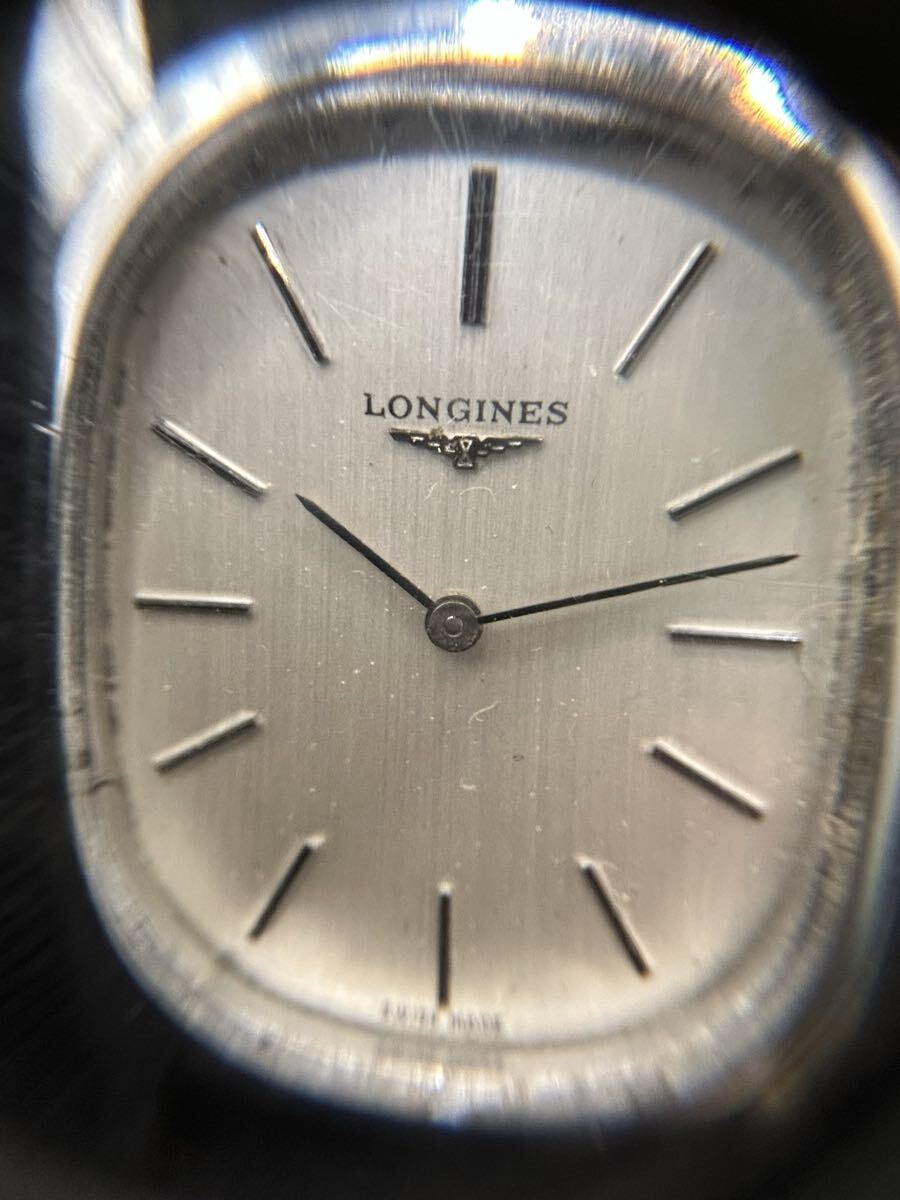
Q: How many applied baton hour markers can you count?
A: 12